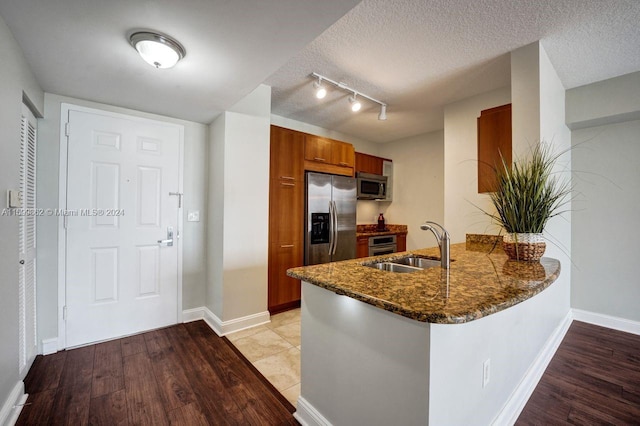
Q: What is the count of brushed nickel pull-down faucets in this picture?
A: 1